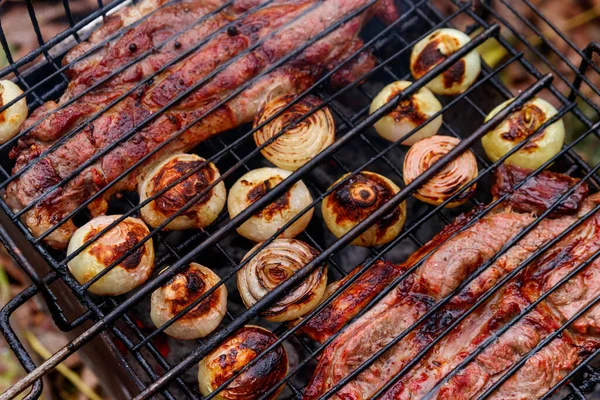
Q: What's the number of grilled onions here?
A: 13